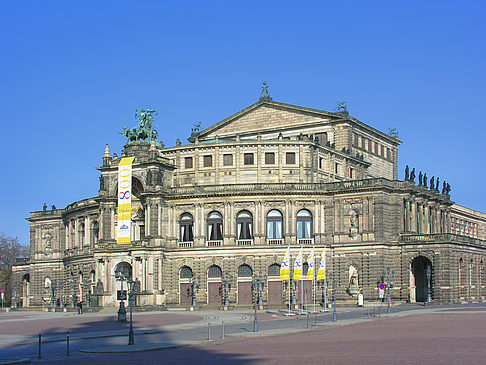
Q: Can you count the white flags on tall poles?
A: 4